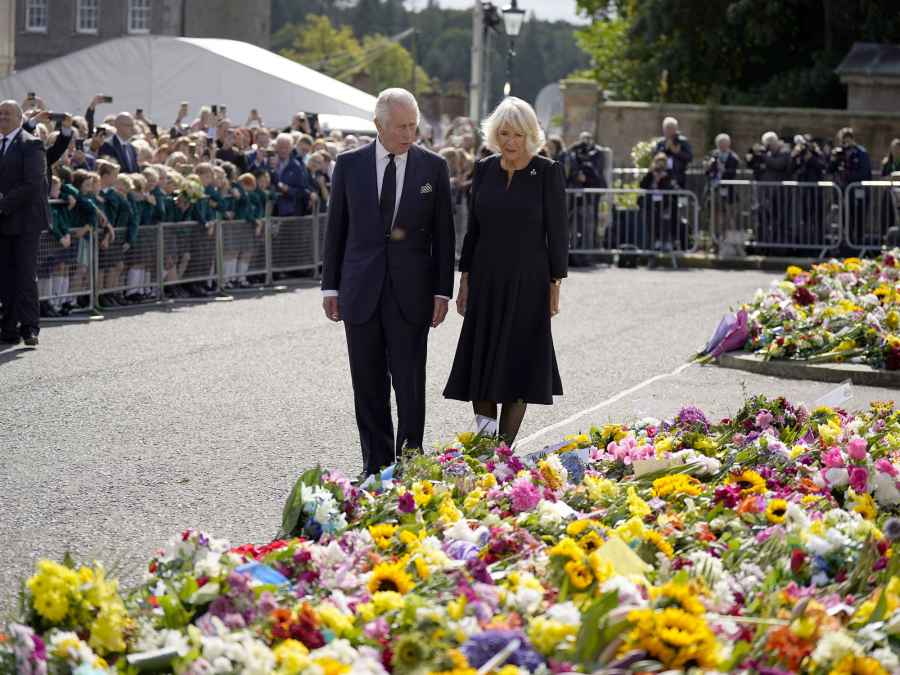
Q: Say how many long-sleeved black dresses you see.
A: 1